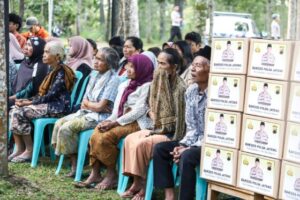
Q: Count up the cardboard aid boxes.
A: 12